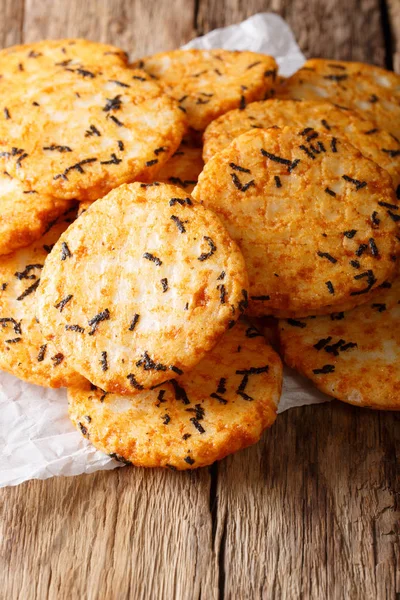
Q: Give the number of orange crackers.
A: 12